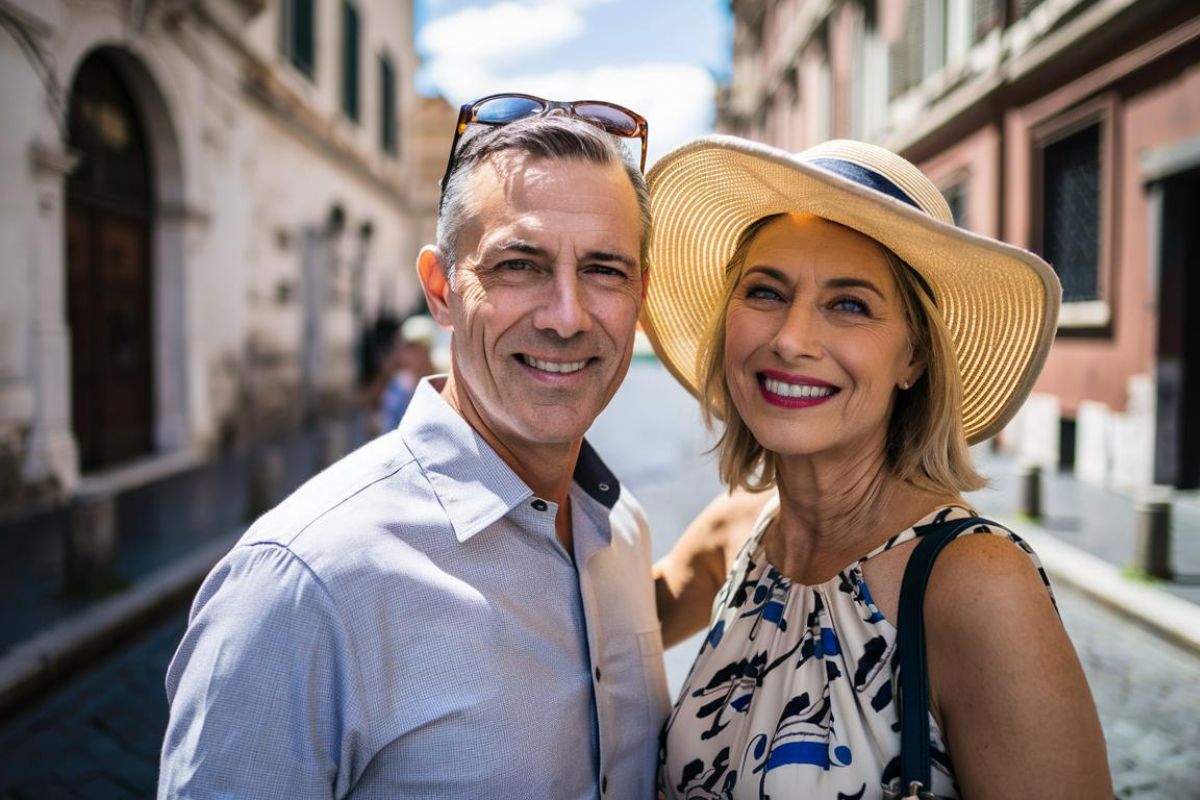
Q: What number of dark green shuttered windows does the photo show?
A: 3